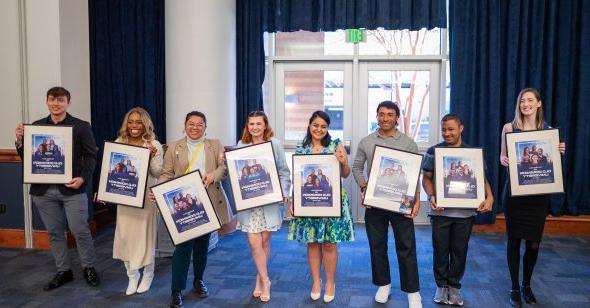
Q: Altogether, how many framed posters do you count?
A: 8